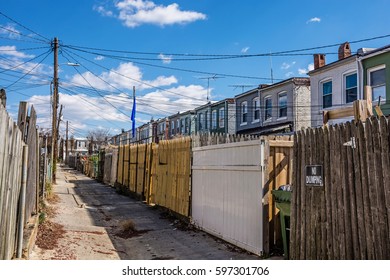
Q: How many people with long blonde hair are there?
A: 0